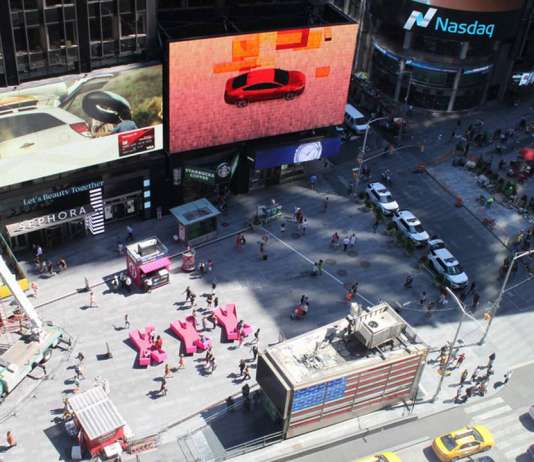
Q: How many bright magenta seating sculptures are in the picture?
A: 3